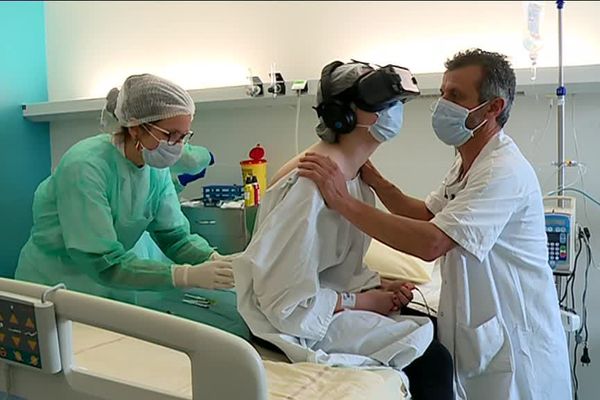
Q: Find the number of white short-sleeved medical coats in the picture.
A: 1